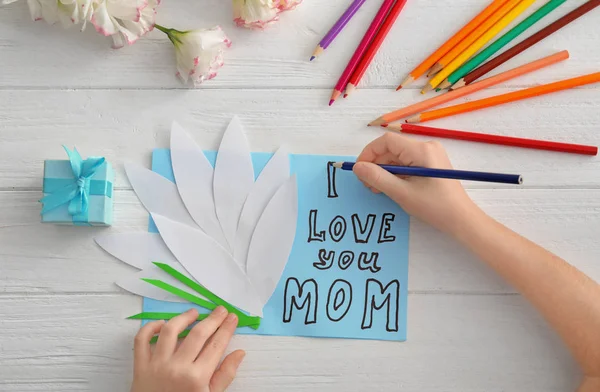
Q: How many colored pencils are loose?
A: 11